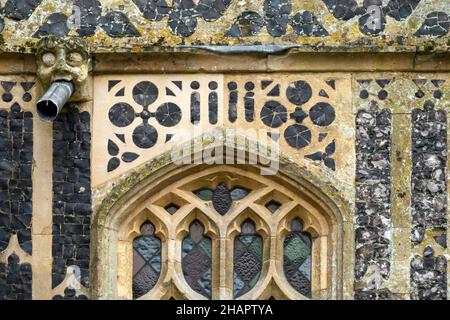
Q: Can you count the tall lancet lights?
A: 4